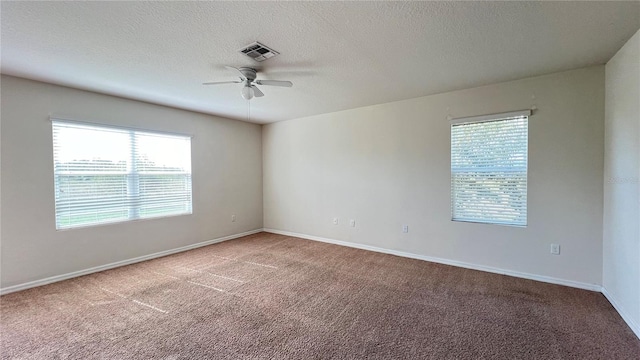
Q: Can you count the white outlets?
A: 5